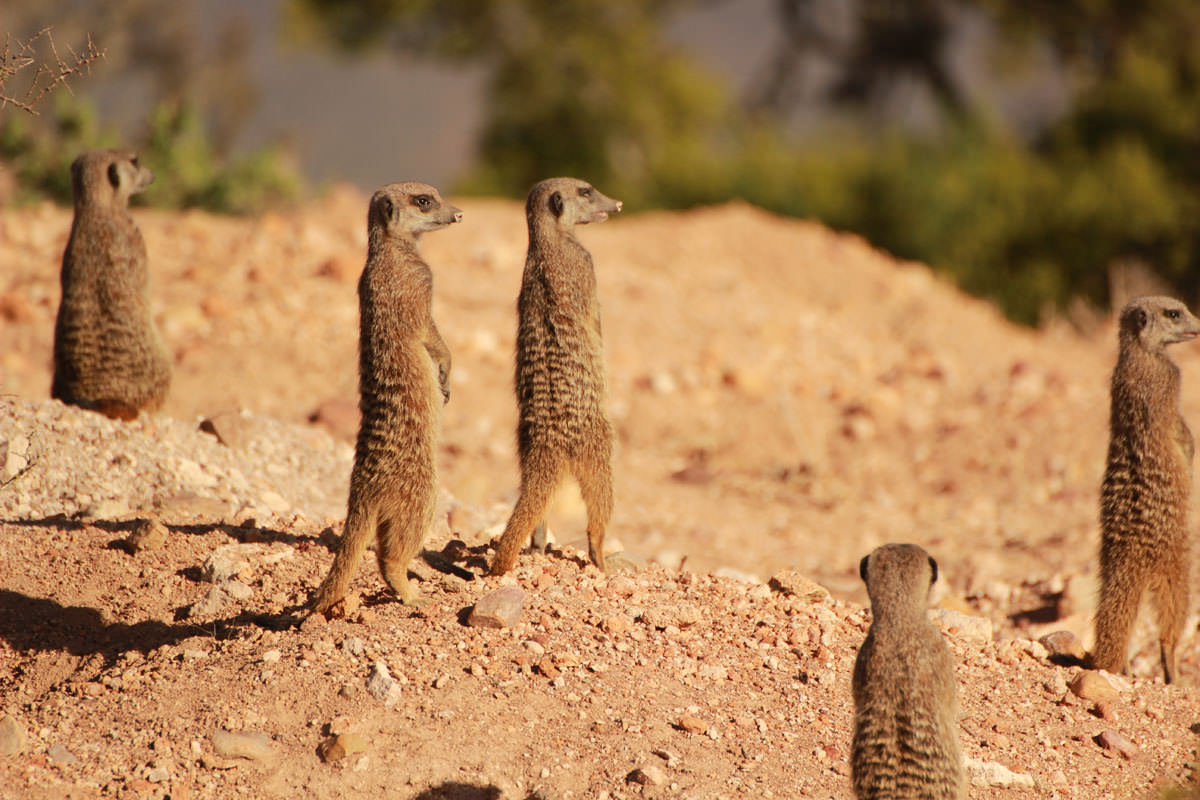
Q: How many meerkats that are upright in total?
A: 5